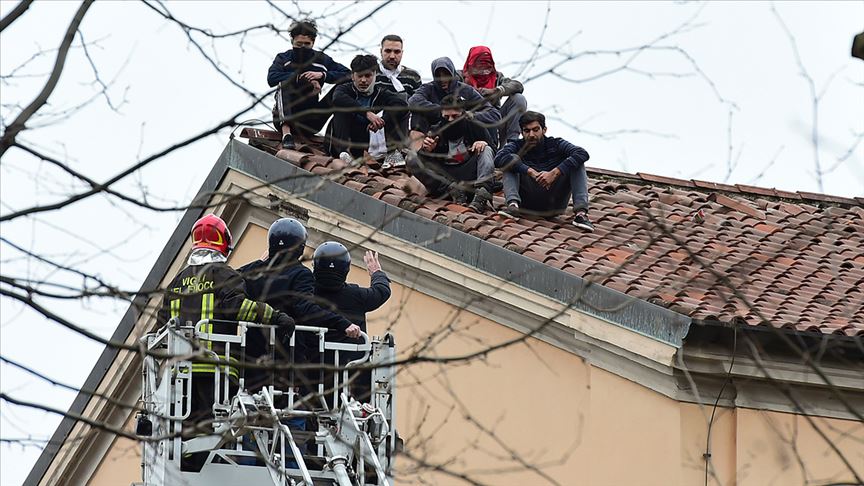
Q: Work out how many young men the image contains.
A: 7